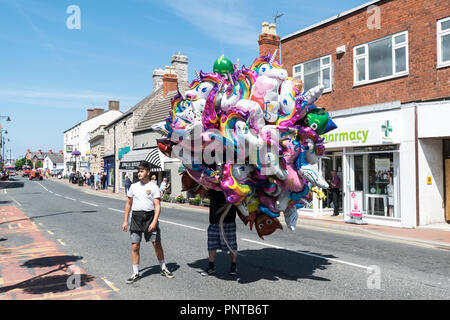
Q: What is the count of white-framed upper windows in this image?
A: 3